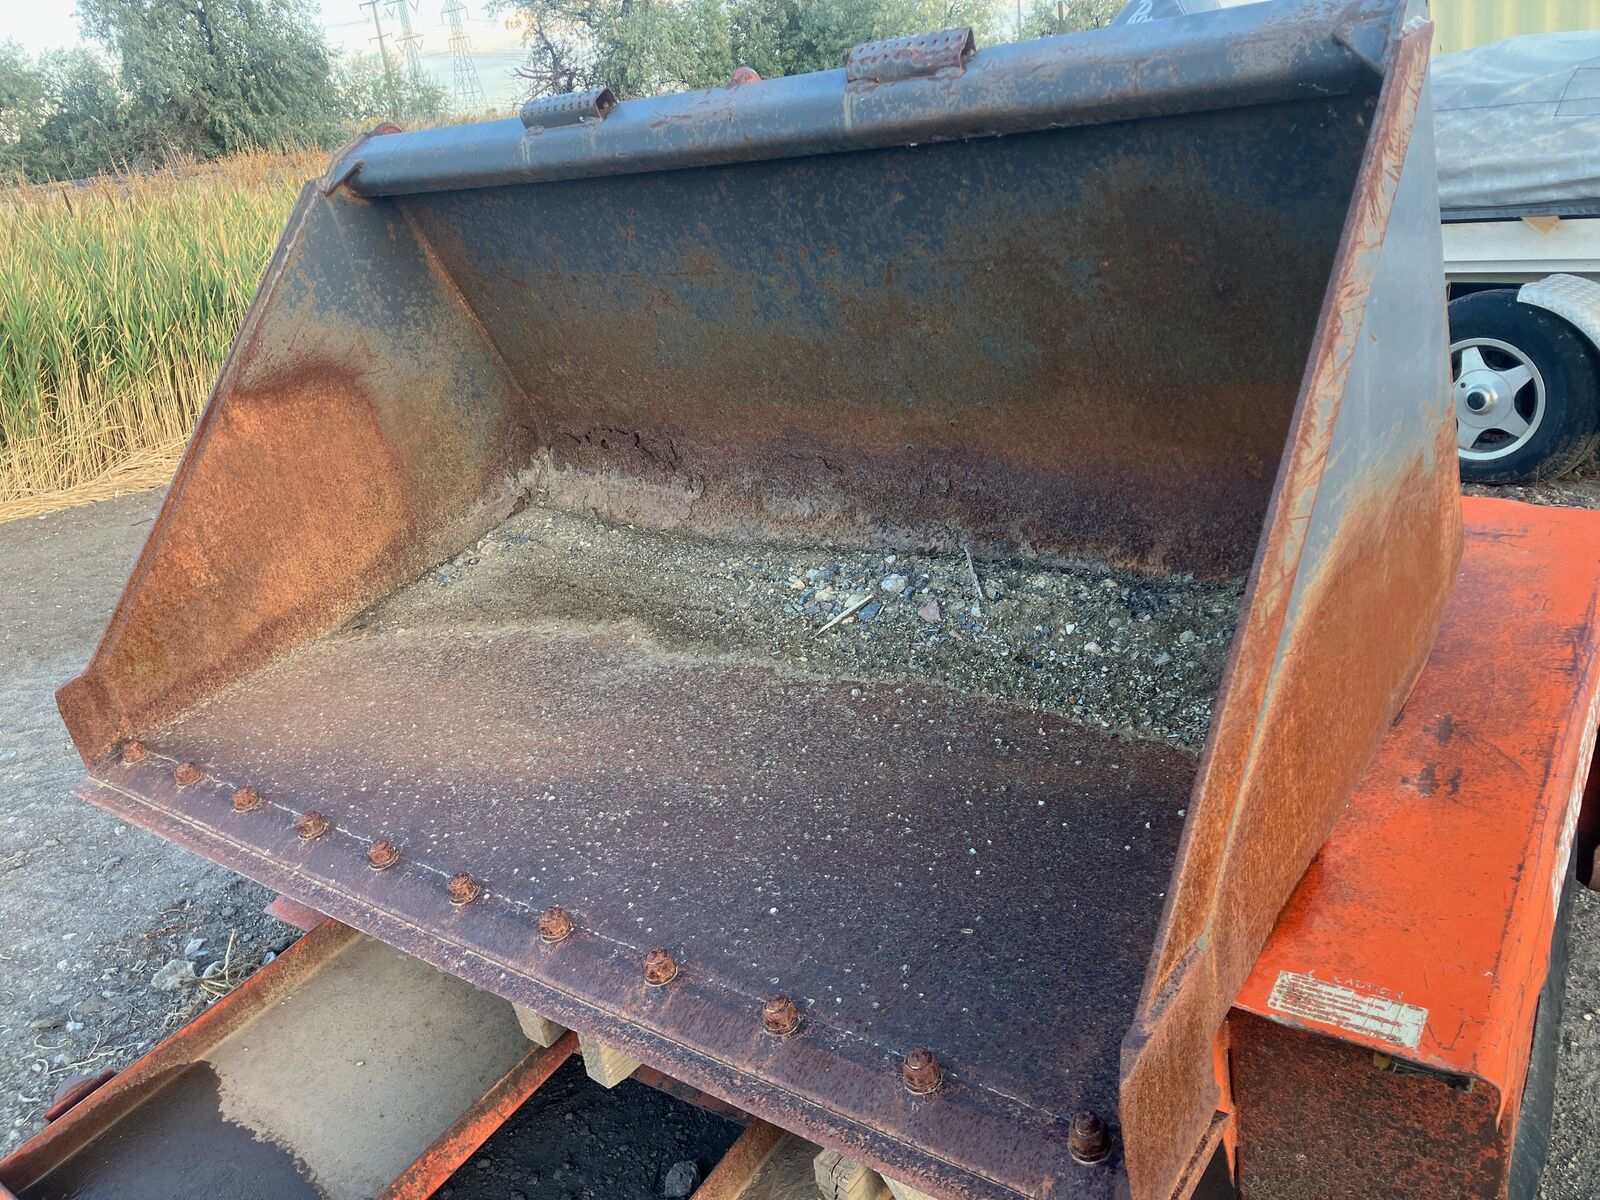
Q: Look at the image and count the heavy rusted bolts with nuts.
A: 11